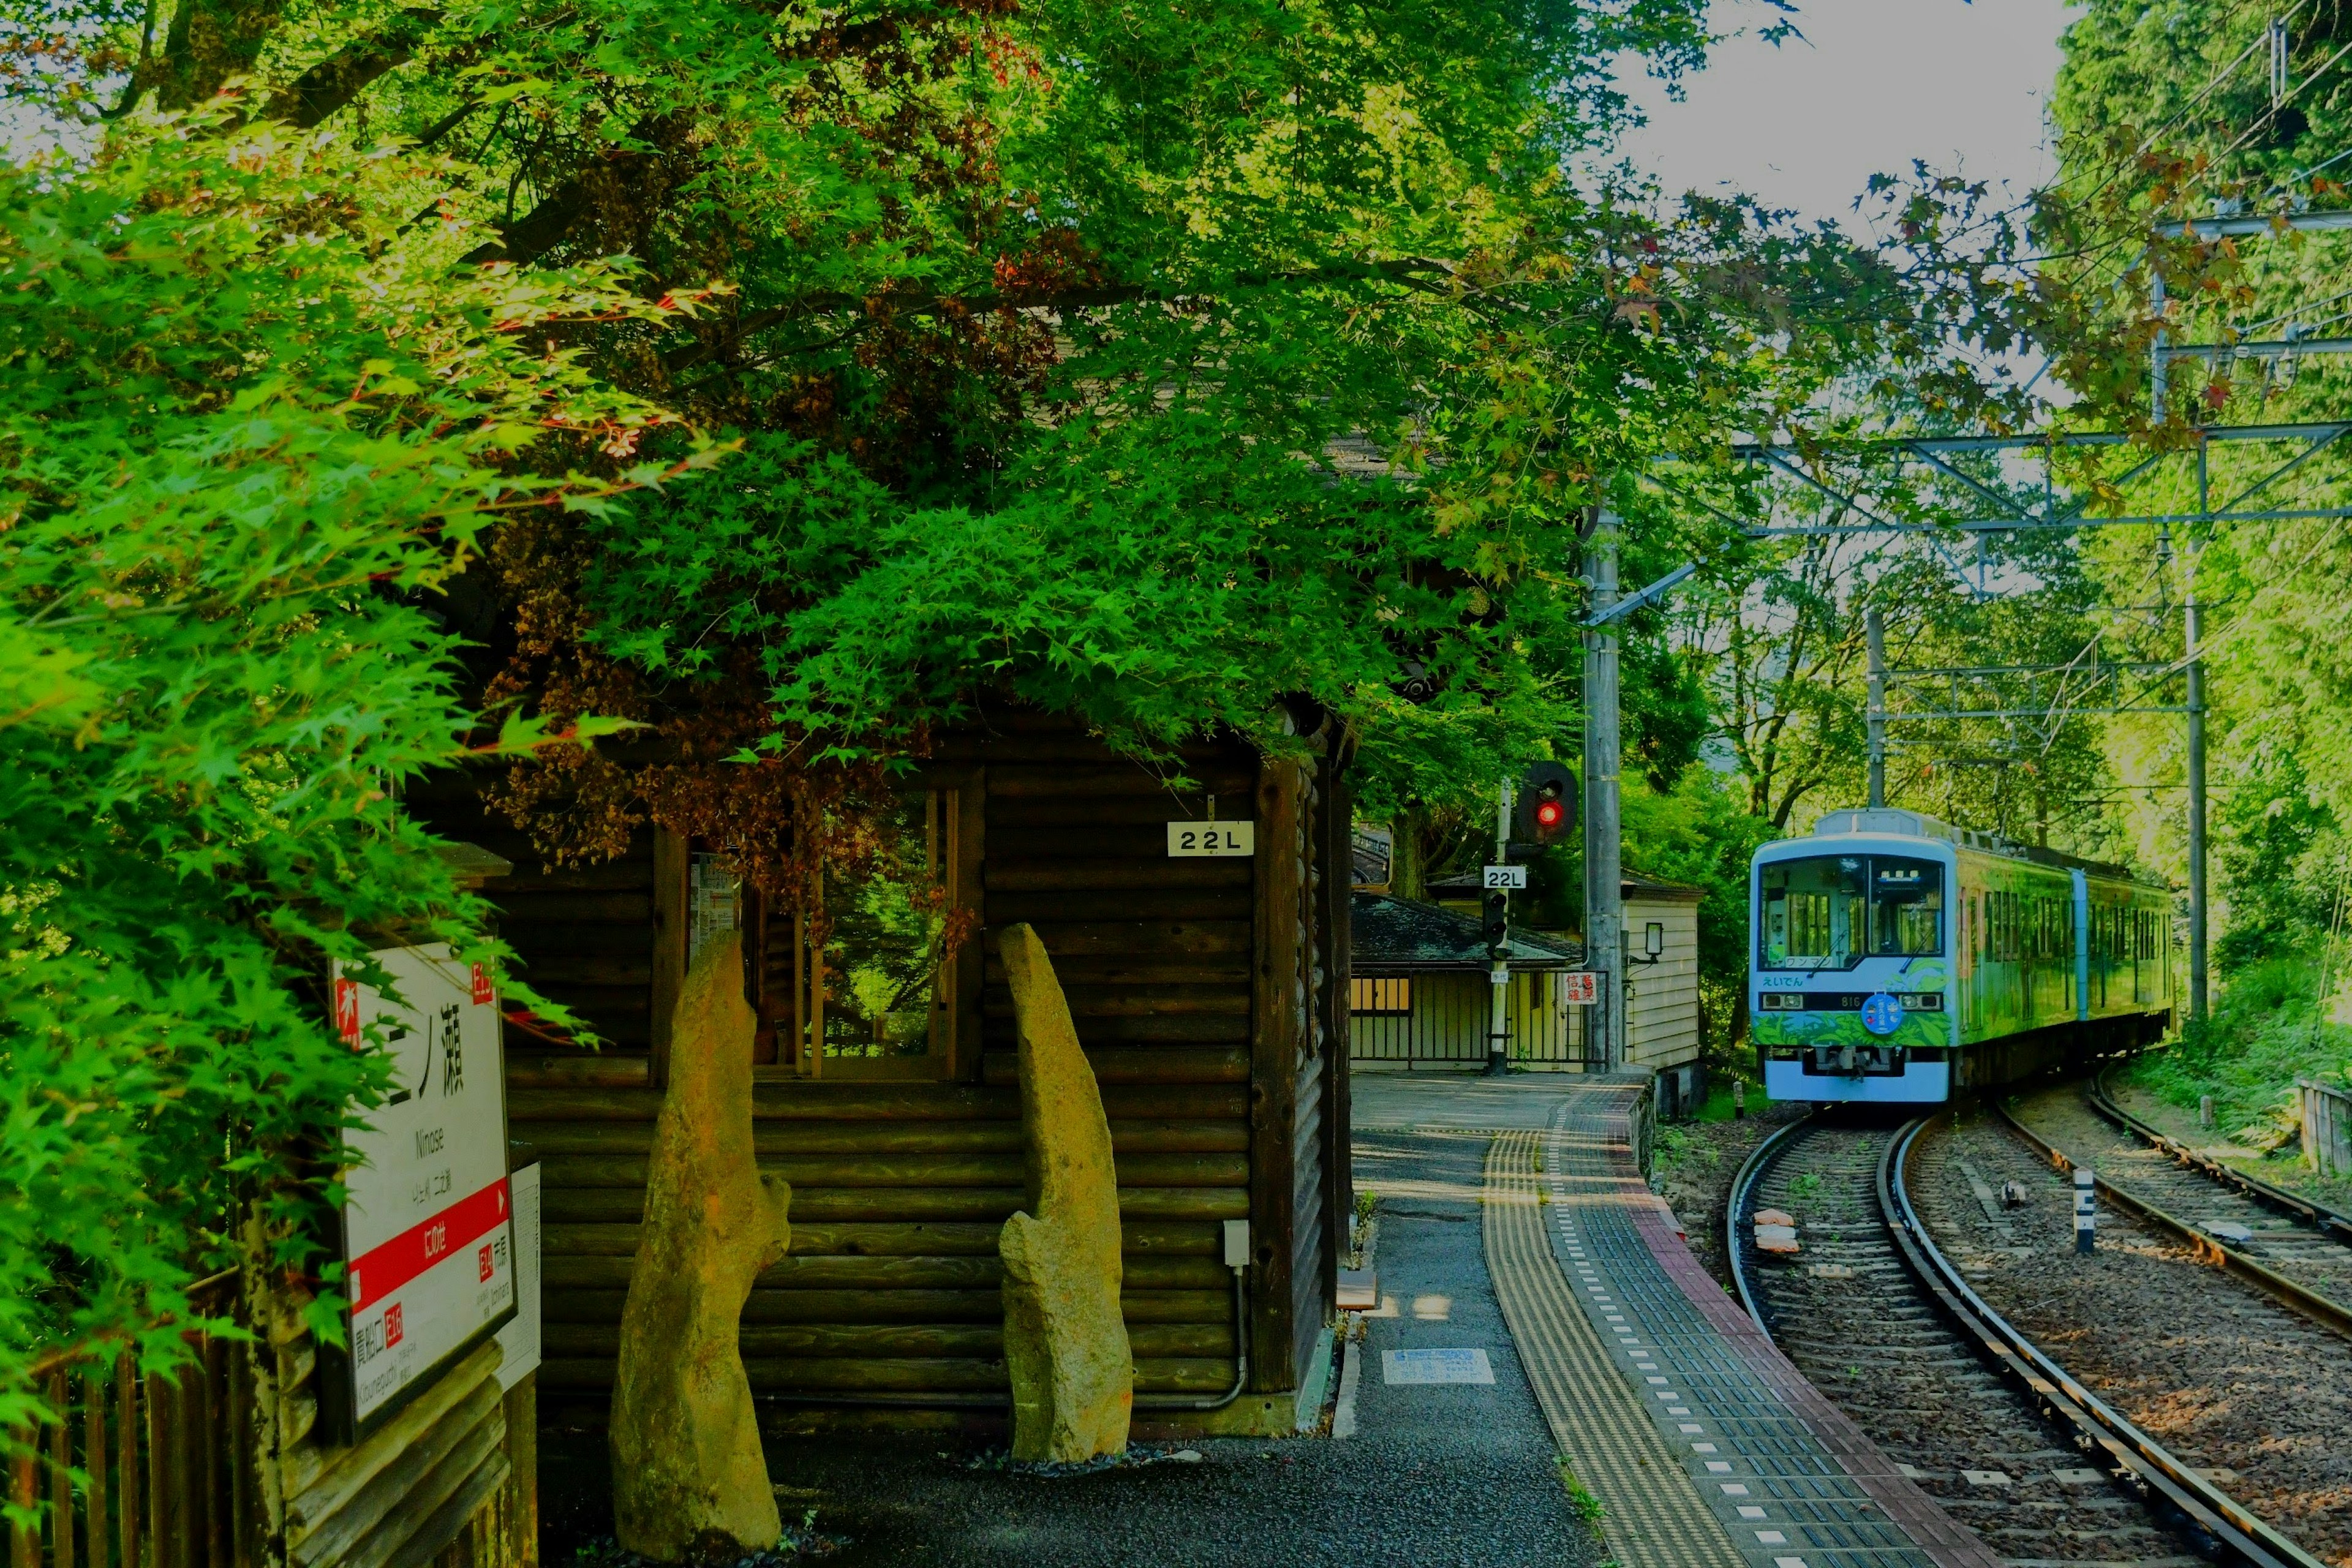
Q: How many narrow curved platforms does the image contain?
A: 1